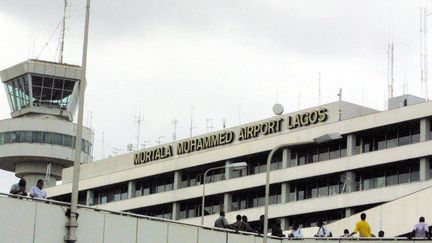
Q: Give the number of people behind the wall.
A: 13